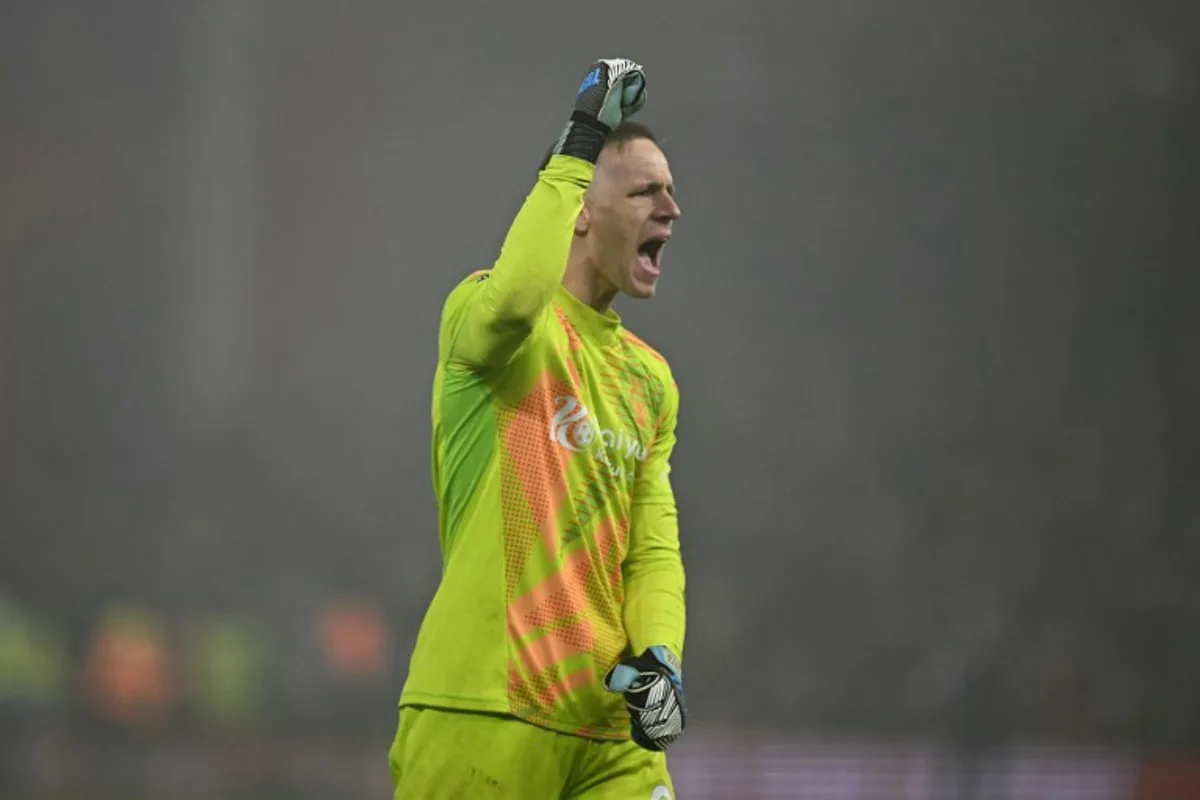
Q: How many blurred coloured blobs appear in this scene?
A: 4